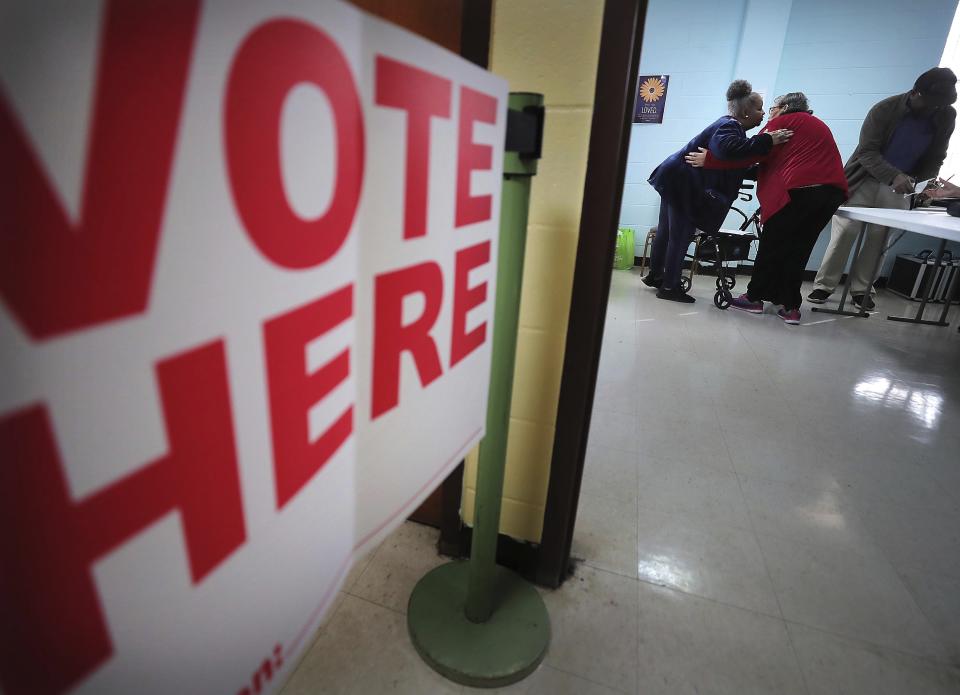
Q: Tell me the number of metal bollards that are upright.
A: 1